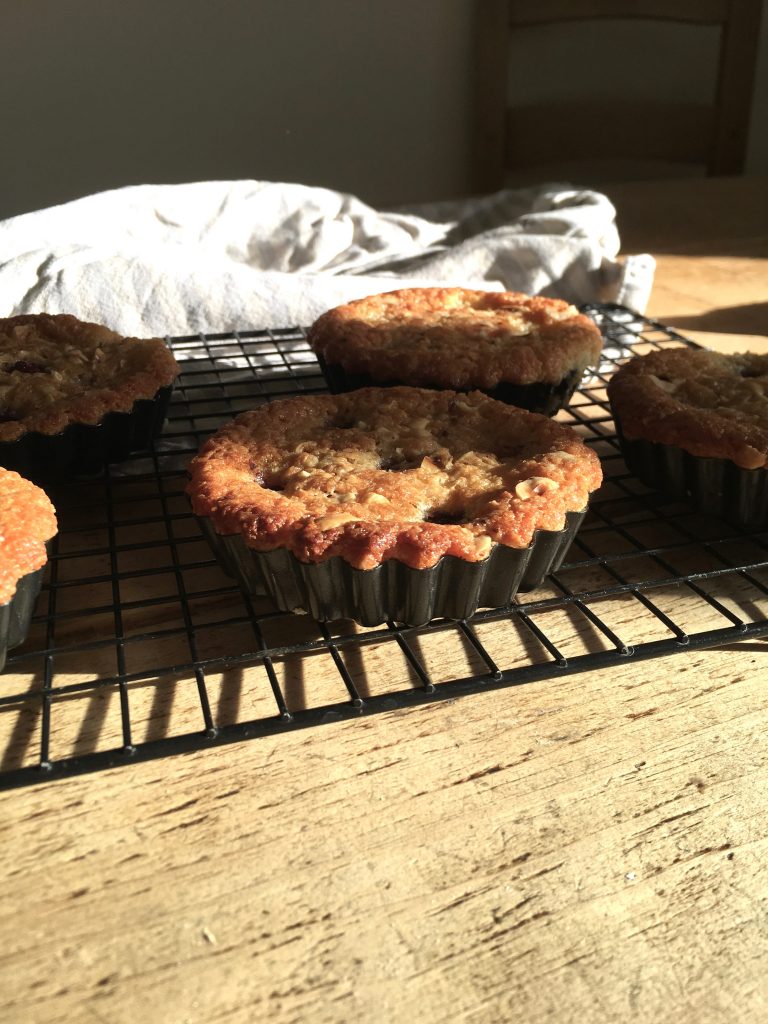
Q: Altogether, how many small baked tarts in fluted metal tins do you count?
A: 5